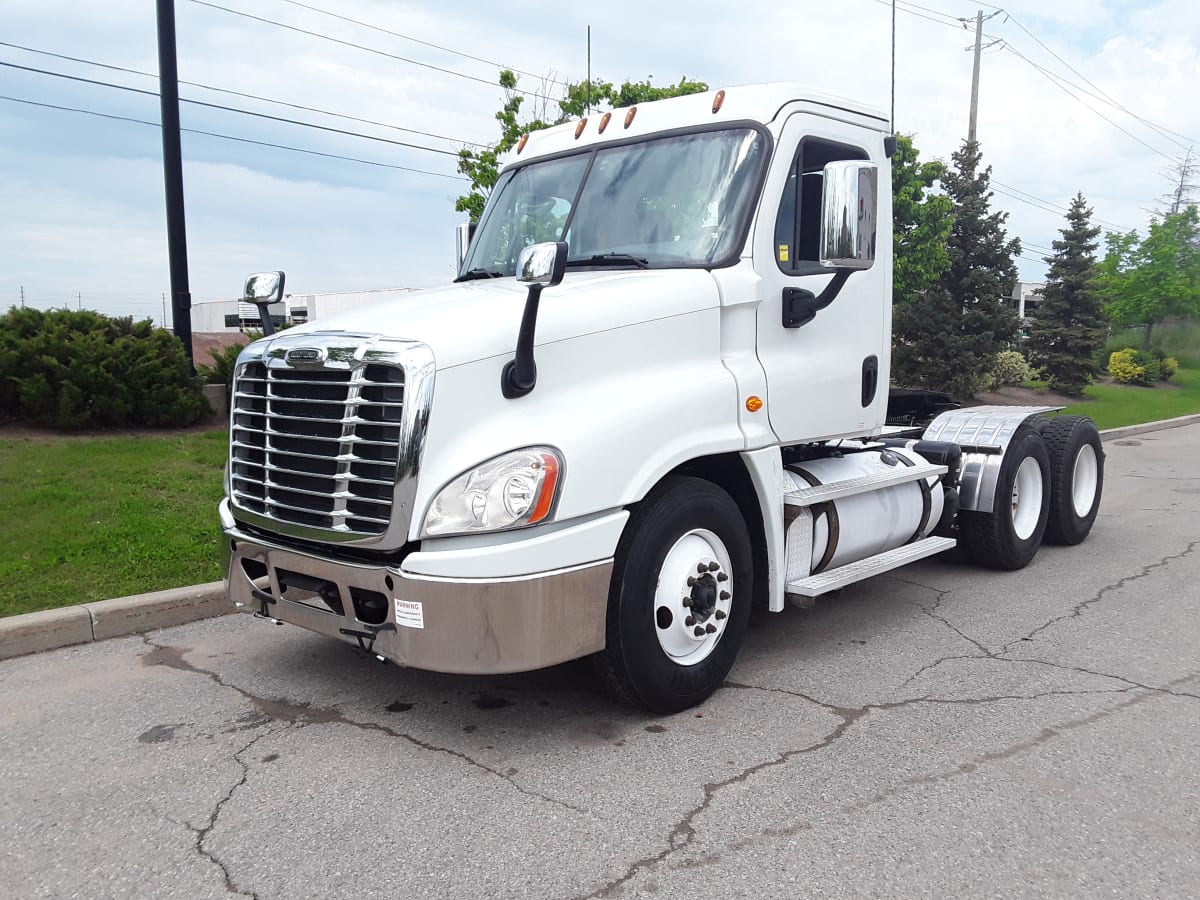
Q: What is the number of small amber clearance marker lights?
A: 5